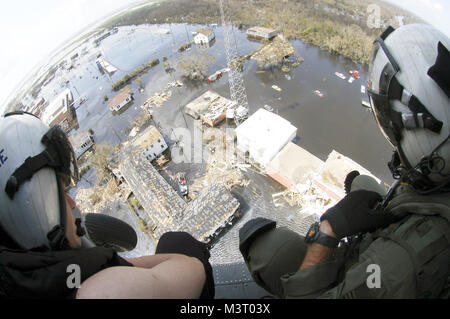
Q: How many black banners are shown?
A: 1